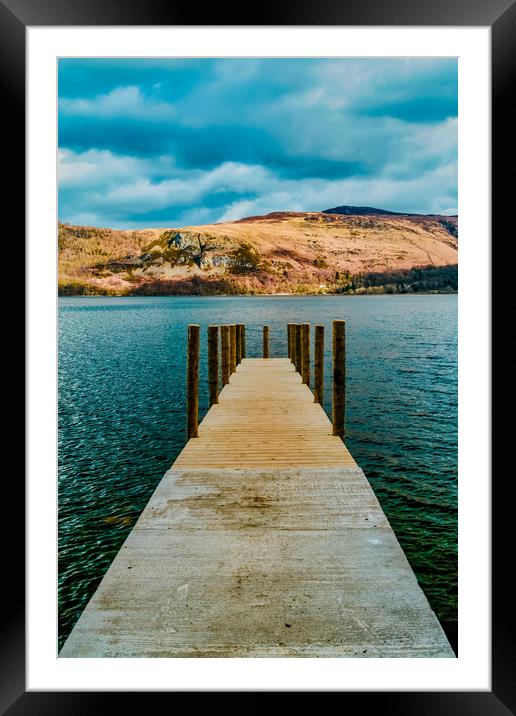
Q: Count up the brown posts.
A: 13